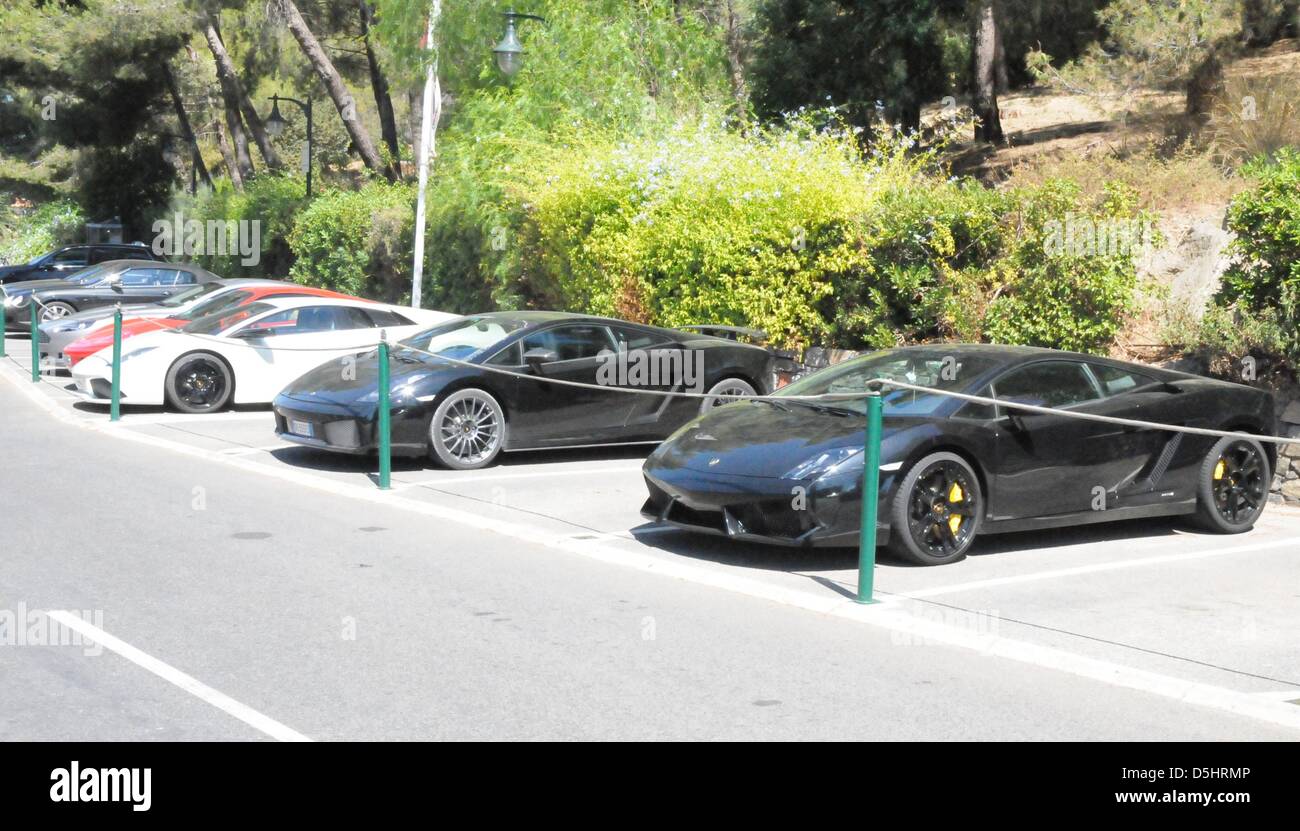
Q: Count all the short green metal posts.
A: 5